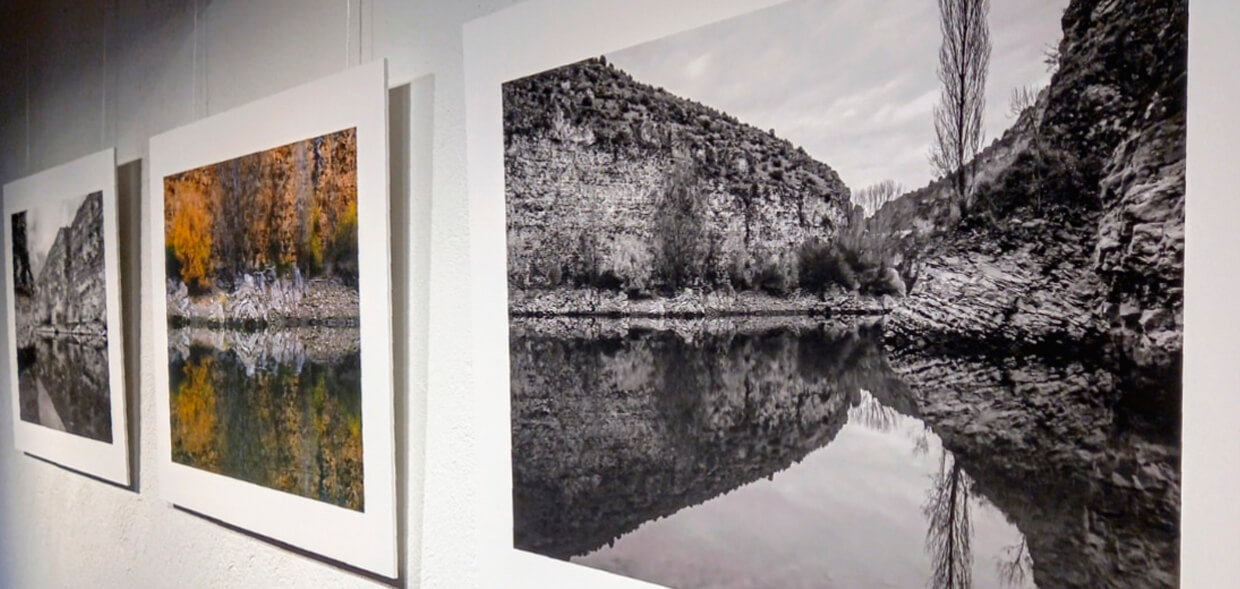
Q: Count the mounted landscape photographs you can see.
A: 3